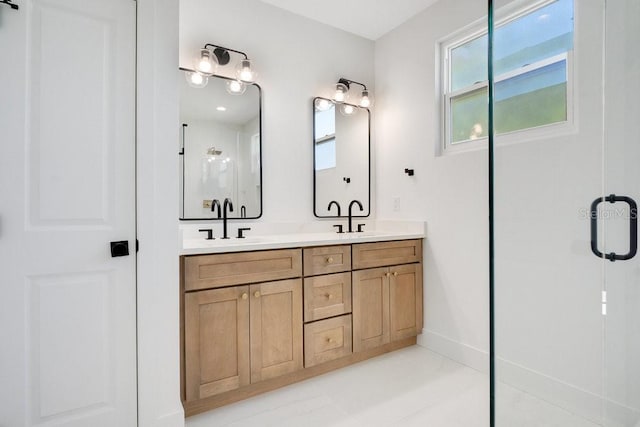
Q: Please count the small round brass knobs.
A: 7